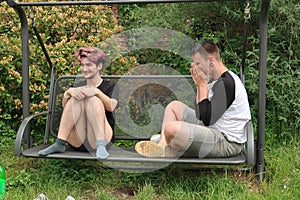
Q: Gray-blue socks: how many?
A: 2